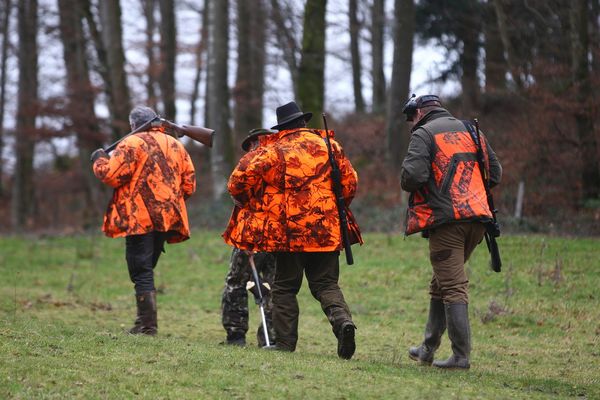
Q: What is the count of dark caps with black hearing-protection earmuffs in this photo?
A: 1